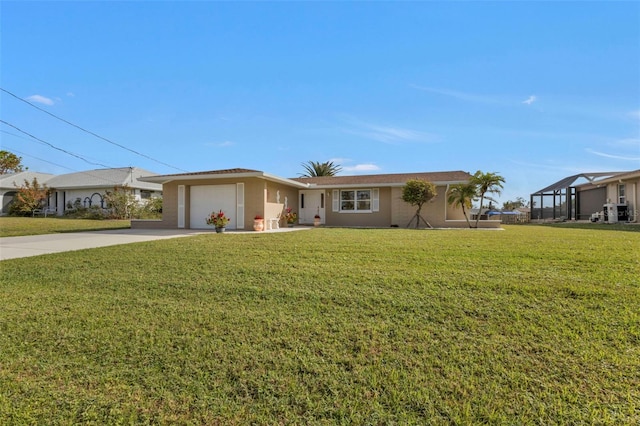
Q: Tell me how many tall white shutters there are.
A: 2